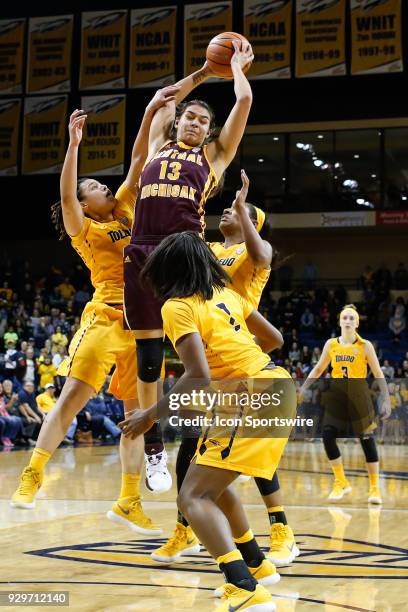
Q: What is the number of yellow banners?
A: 11